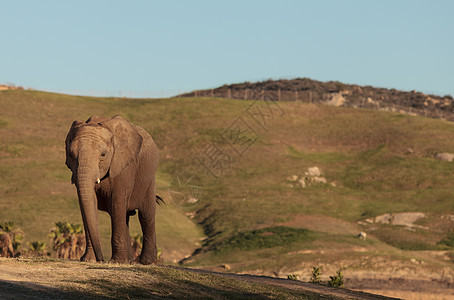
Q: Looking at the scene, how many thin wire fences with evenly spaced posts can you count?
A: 1